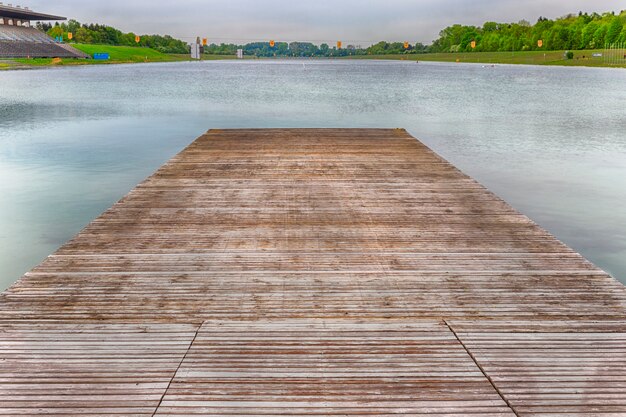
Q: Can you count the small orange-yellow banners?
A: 8